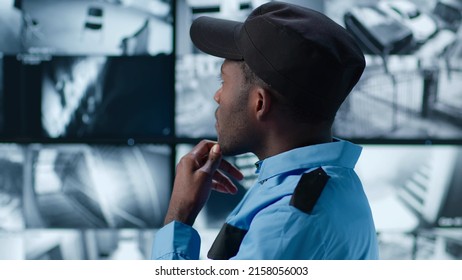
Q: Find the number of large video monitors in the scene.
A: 4